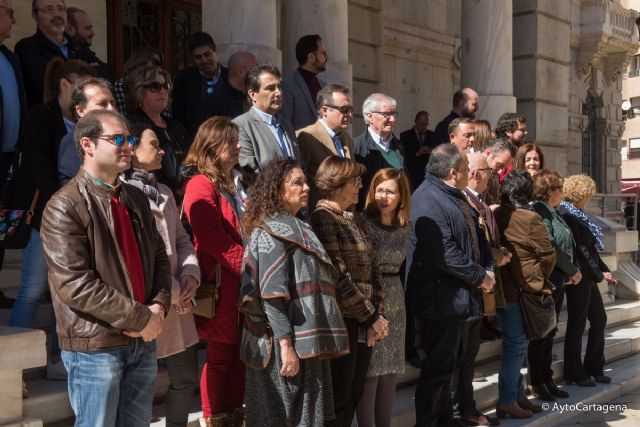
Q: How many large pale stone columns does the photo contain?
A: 3